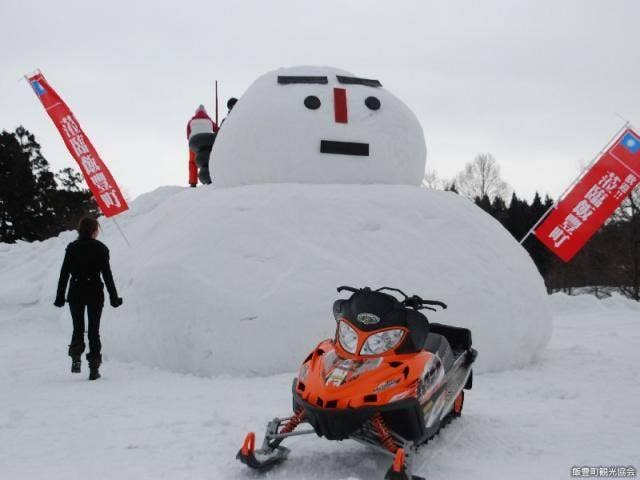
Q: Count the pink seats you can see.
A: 0